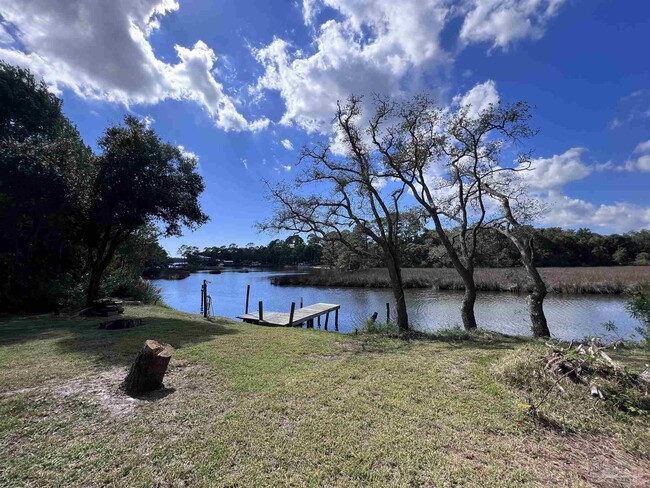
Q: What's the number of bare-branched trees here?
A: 3